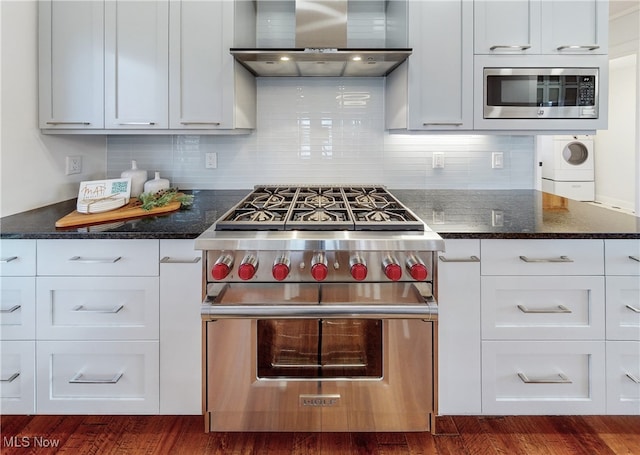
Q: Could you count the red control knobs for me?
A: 7